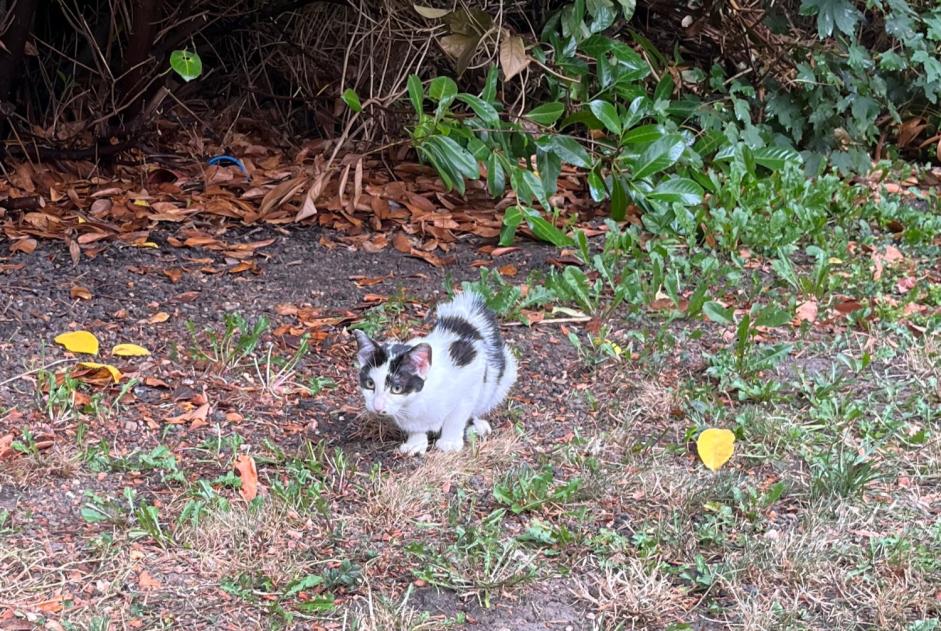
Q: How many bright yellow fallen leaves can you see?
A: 4